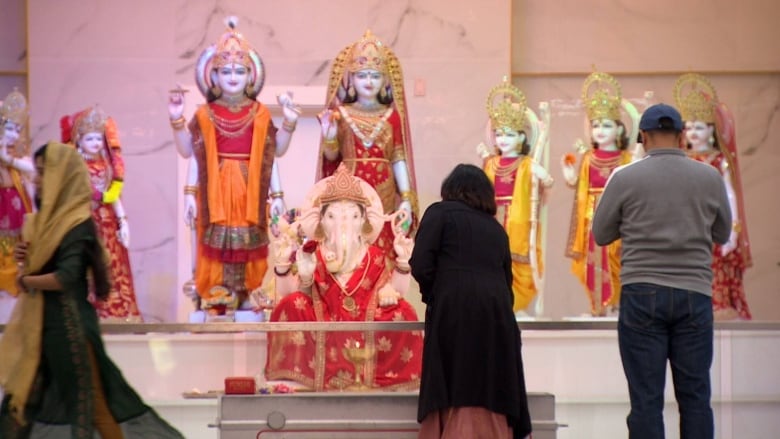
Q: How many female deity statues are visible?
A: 3